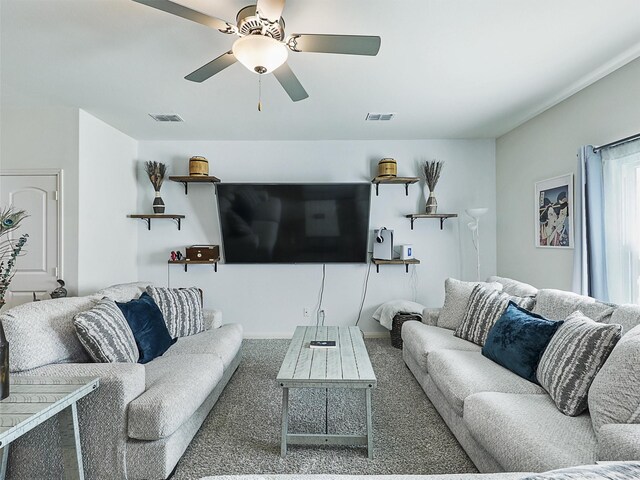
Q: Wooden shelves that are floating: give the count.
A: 6